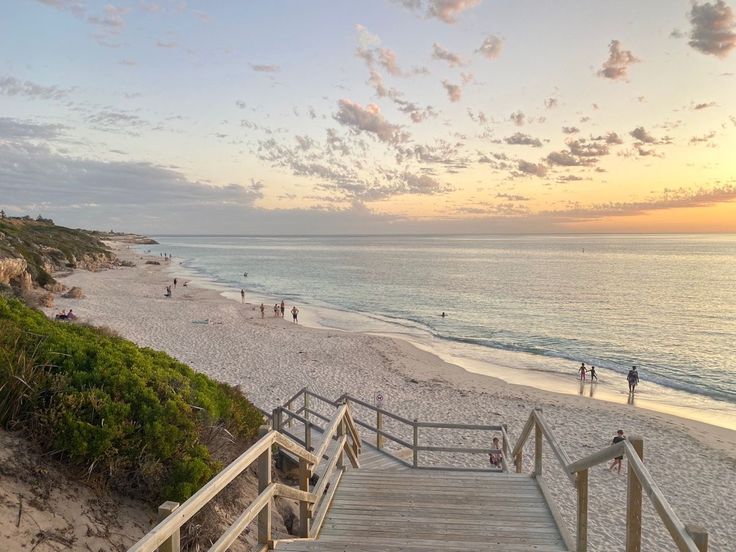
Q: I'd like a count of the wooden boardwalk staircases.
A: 1